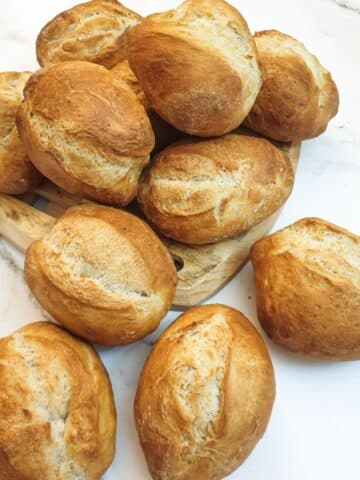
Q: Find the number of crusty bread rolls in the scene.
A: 11